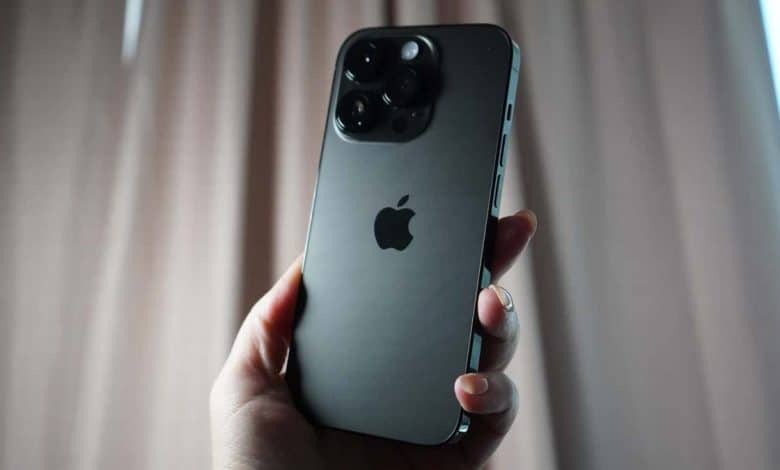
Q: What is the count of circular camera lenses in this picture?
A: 3